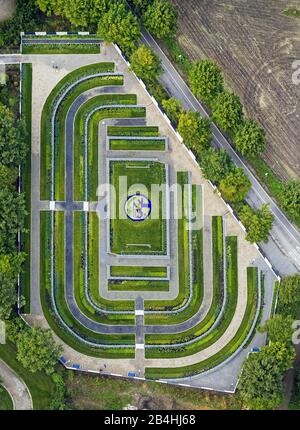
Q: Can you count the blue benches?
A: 4